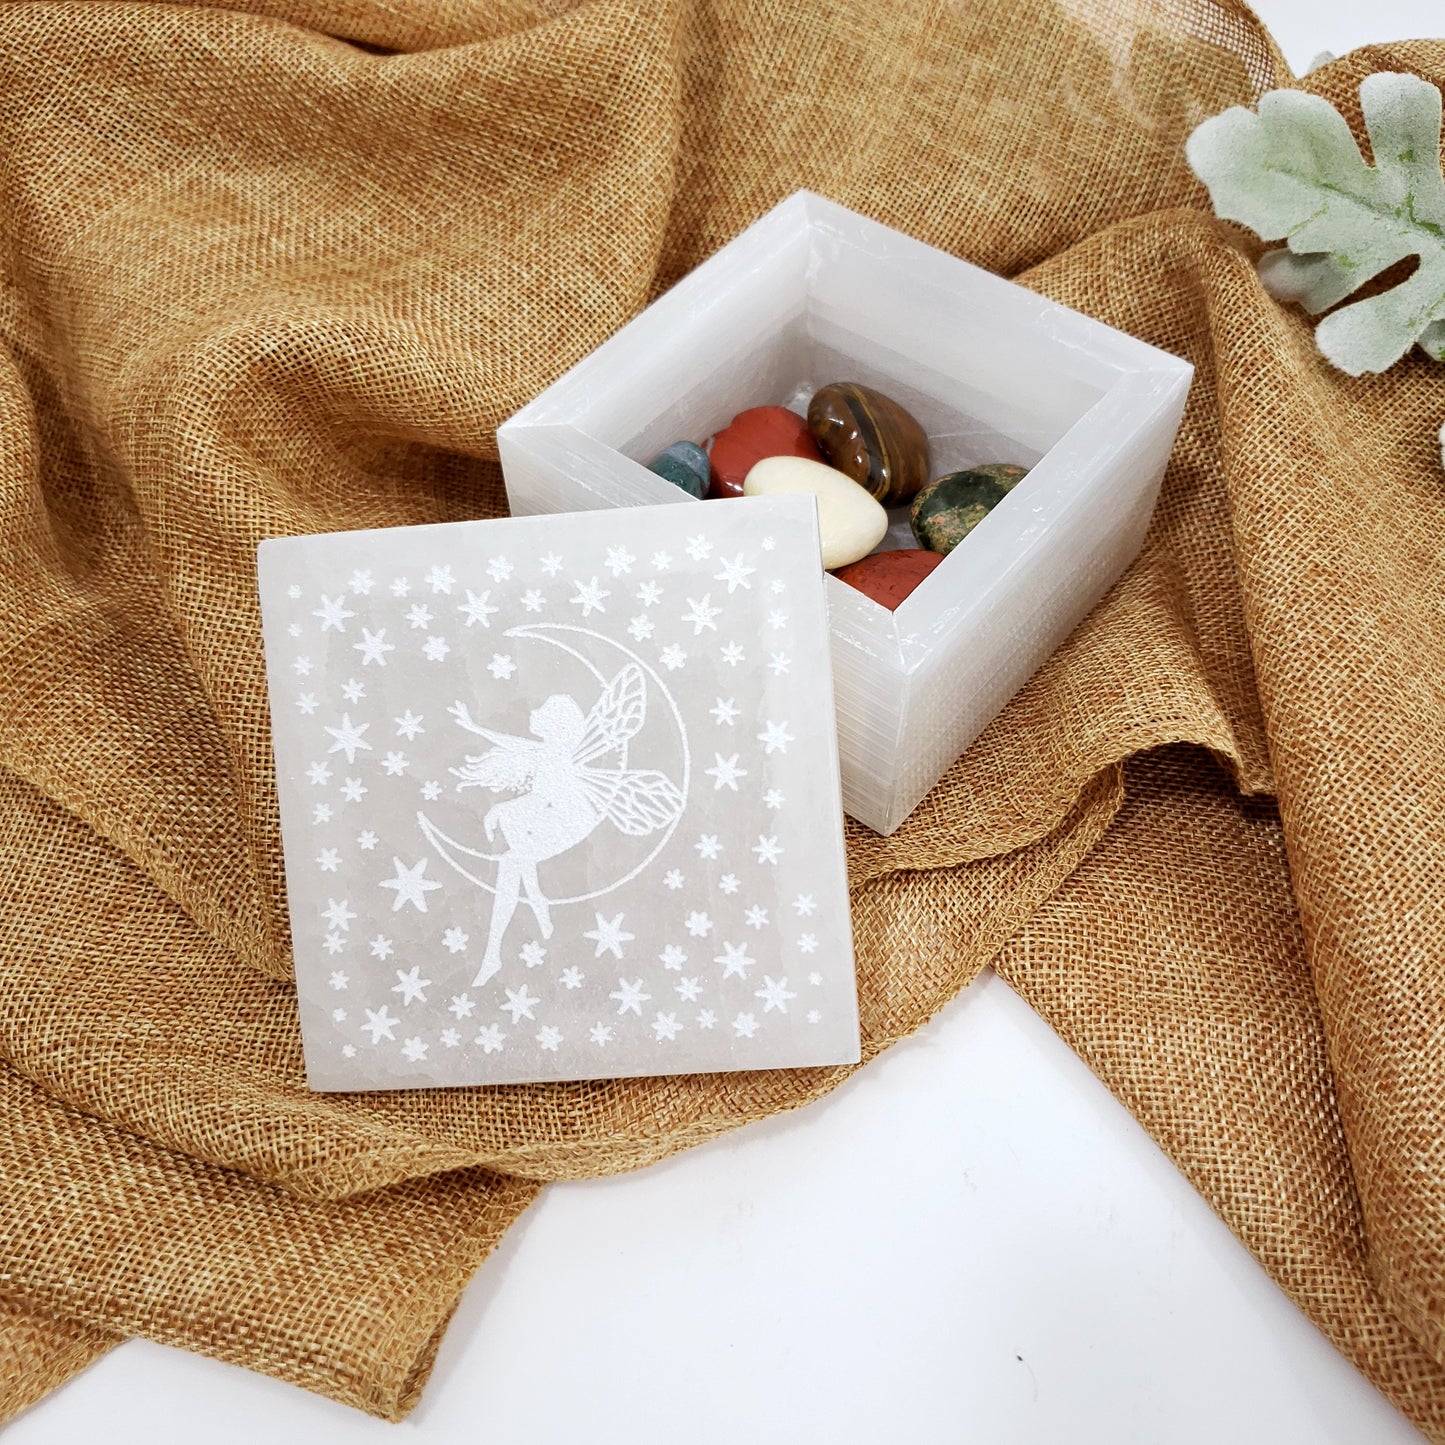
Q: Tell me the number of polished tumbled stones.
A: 6